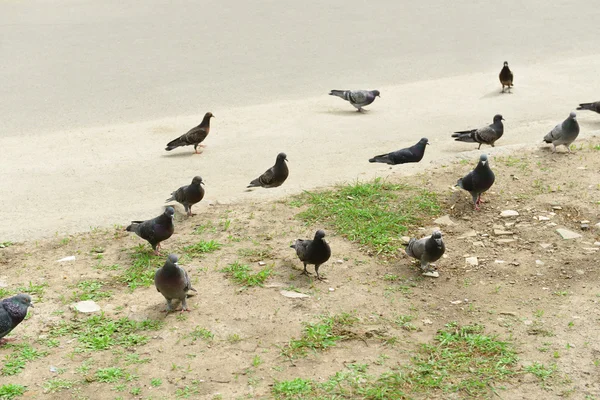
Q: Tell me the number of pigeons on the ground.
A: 15